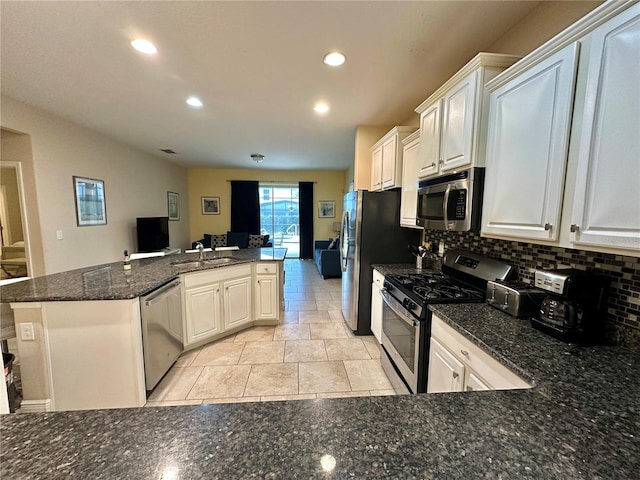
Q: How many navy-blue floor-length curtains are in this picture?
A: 2